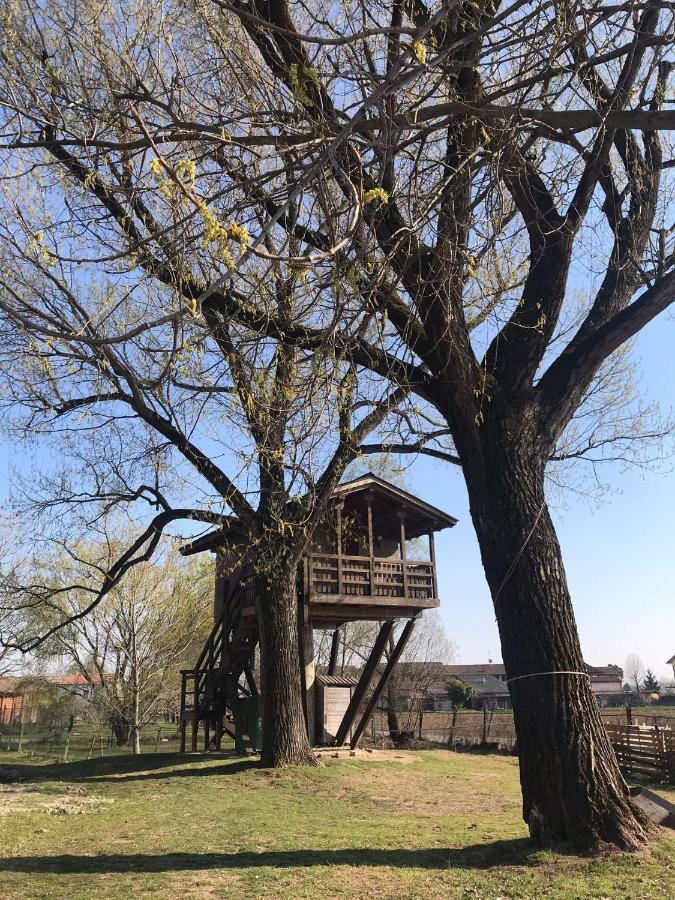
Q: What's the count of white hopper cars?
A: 0